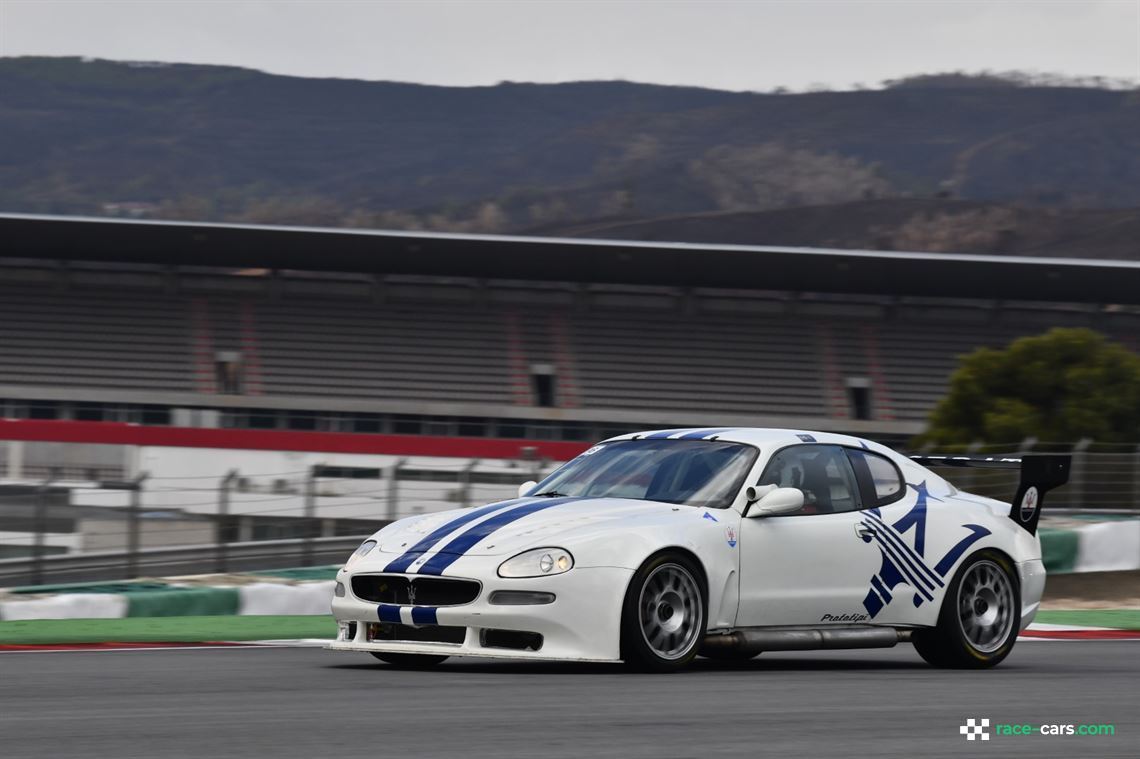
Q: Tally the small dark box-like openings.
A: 3